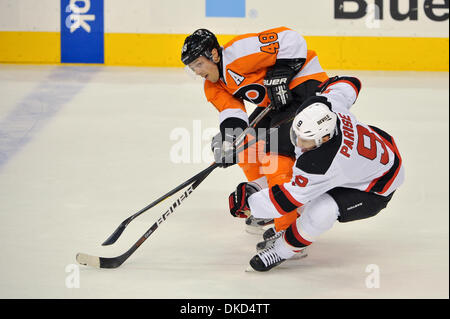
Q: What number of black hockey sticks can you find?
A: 2